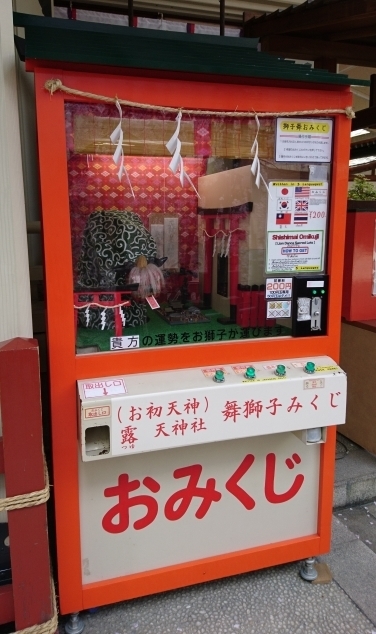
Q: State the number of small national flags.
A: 6